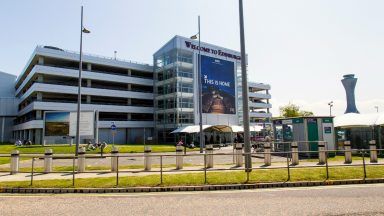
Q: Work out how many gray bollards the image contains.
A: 13